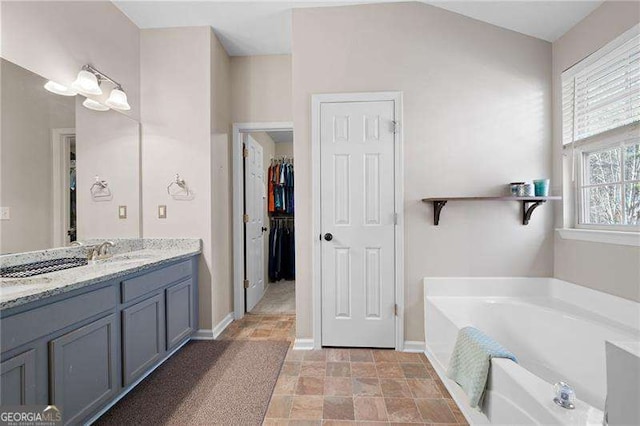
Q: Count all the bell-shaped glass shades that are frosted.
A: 2